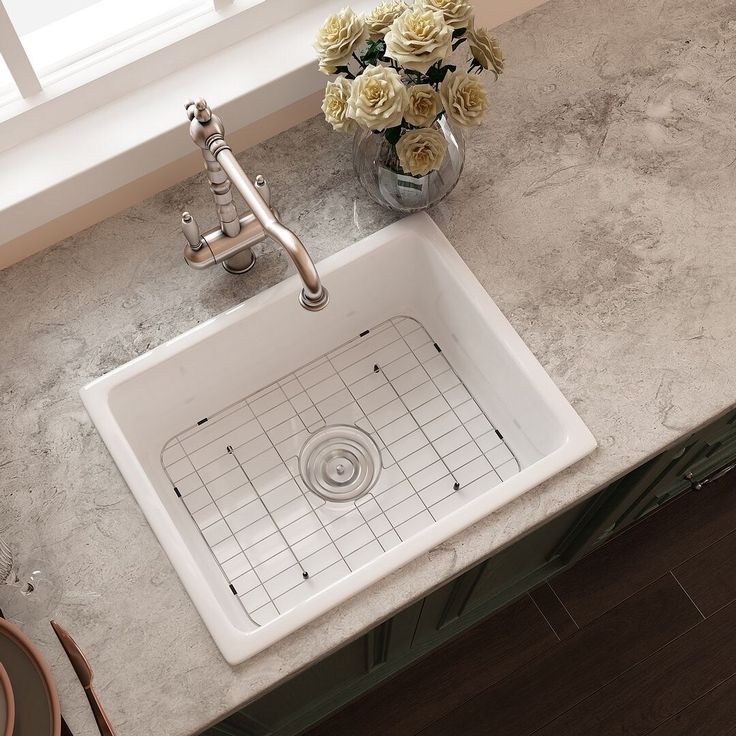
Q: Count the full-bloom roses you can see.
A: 10